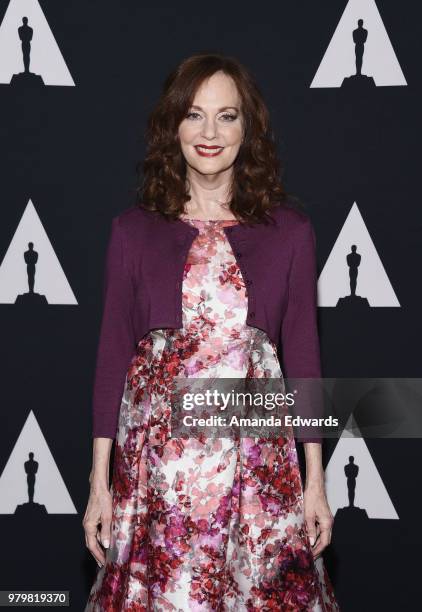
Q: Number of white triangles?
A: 6